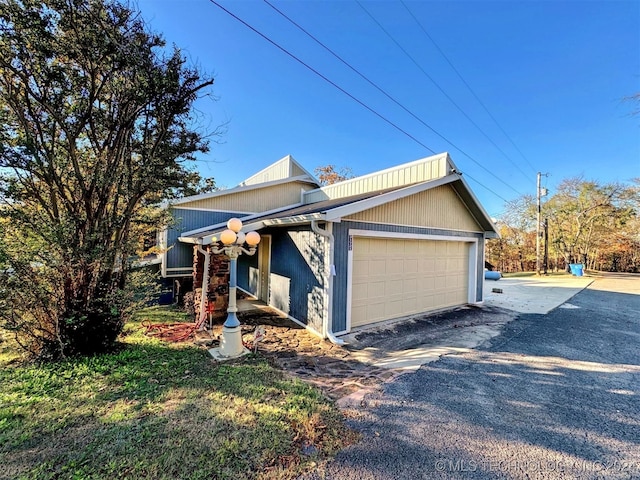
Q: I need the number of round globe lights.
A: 4